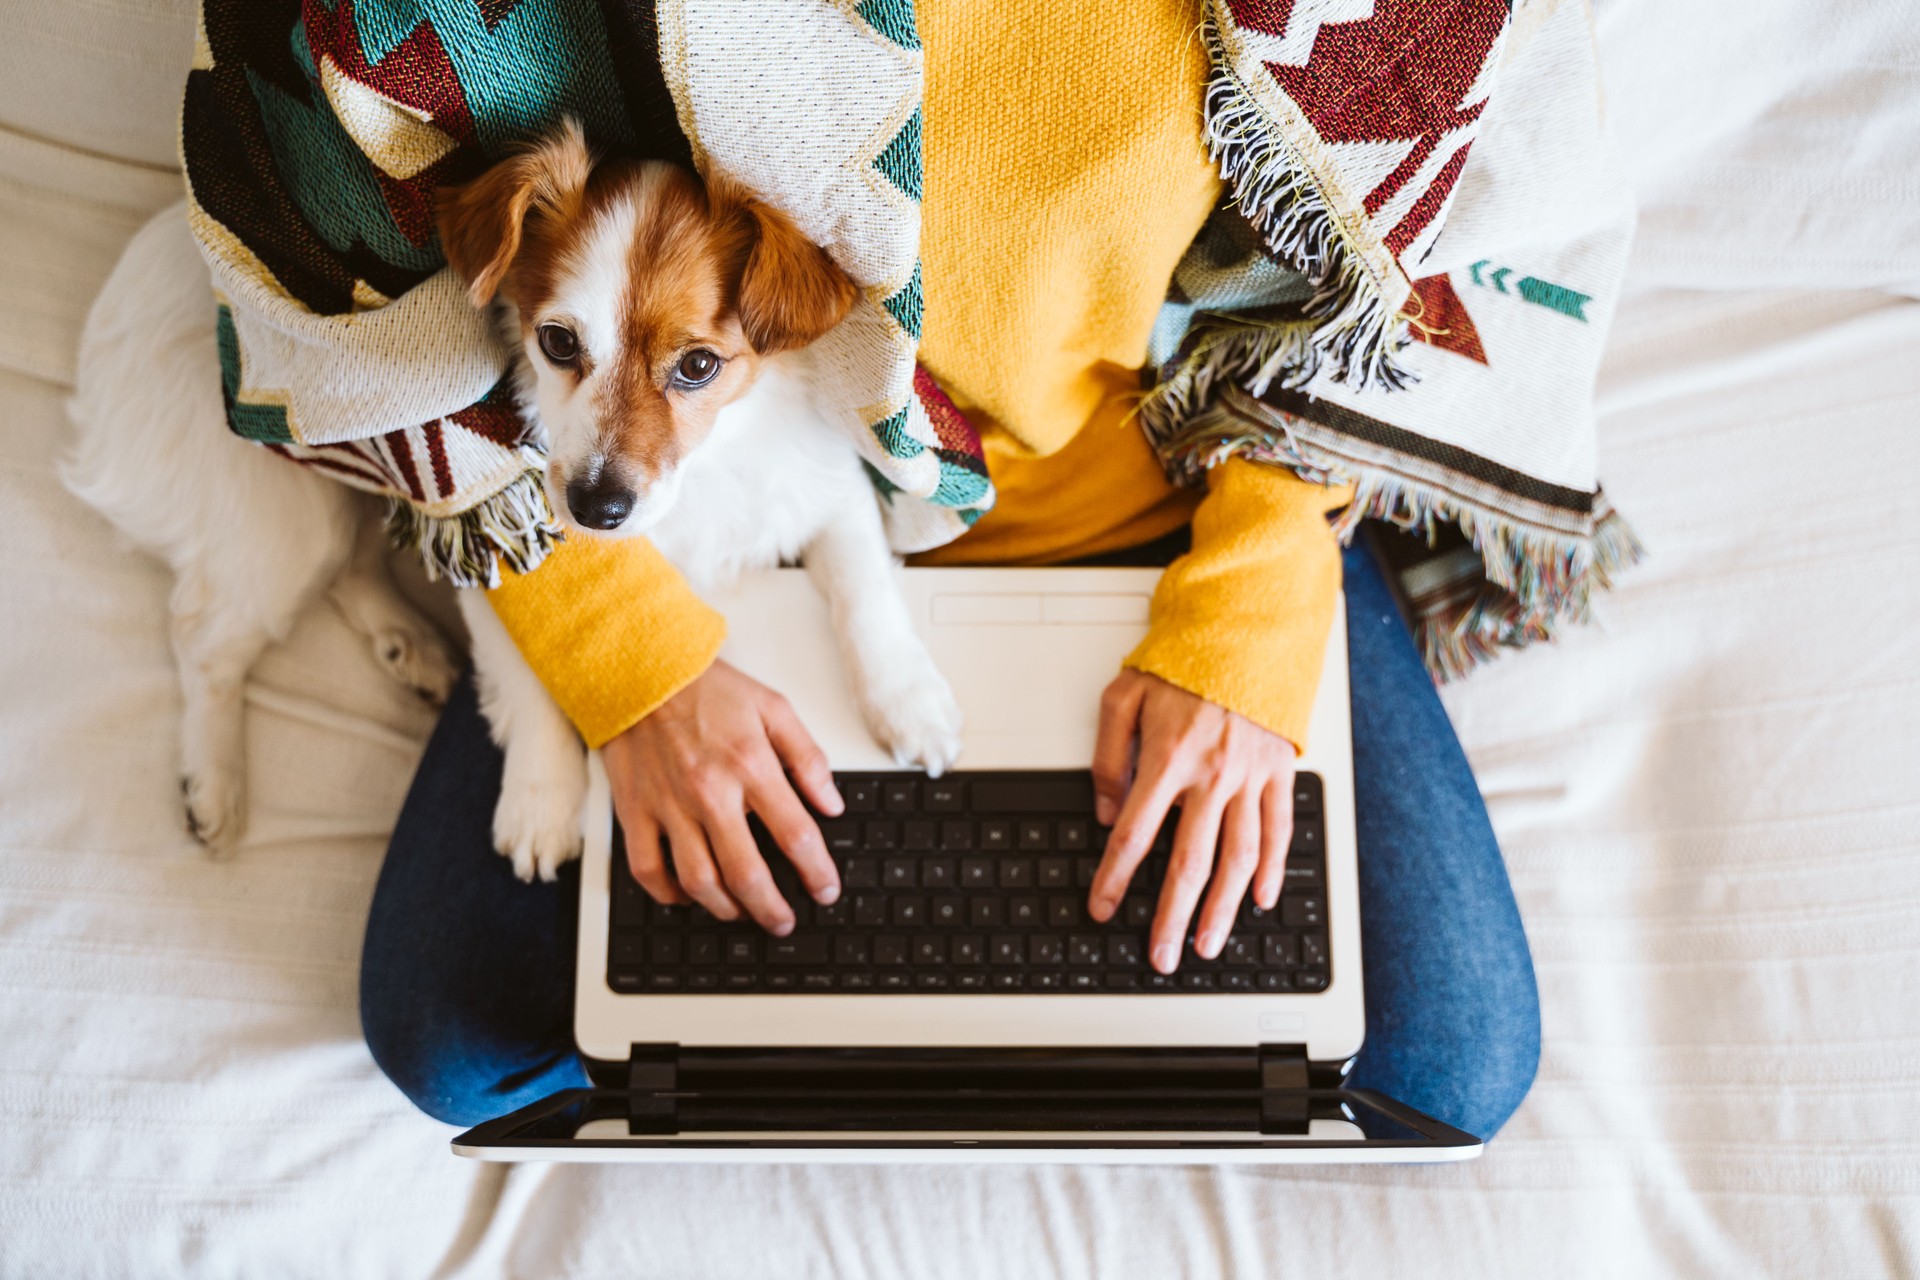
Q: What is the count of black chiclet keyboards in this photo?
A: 1